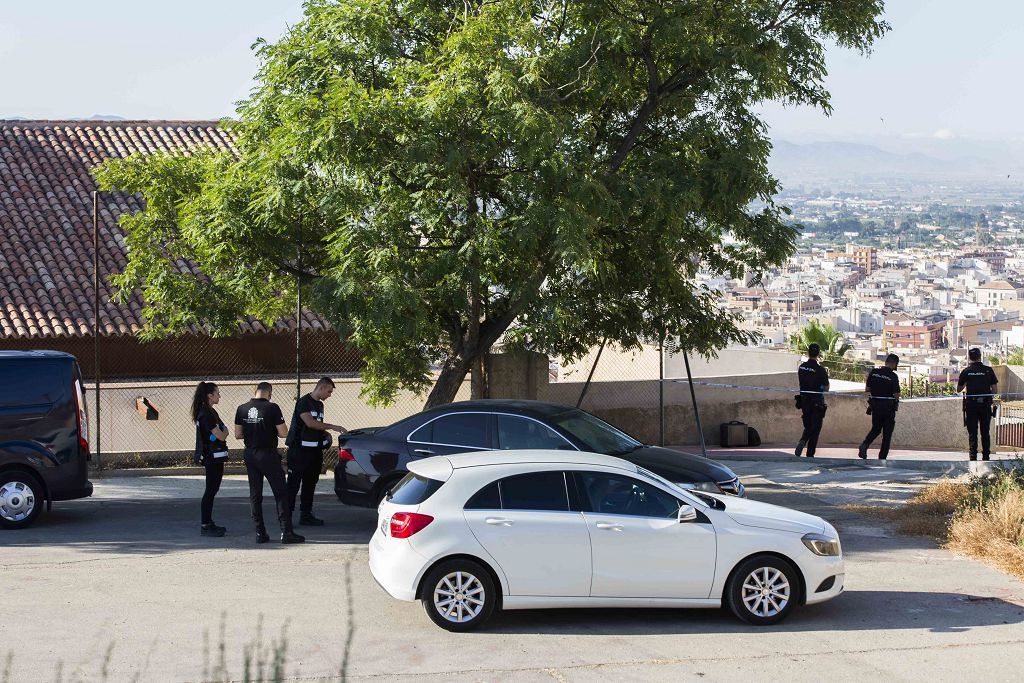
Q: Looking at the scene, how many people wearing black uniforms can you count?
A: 6